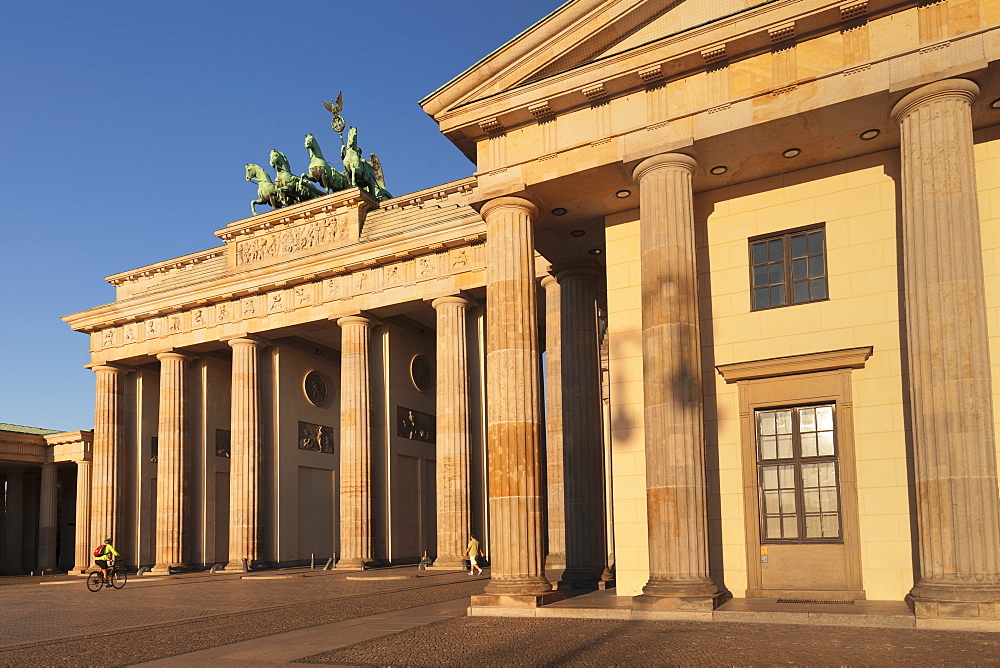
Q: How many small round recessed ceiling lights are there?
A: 8